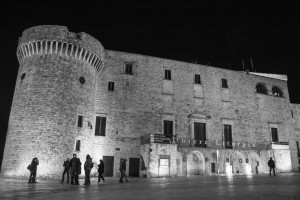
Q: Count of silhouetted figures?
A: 7